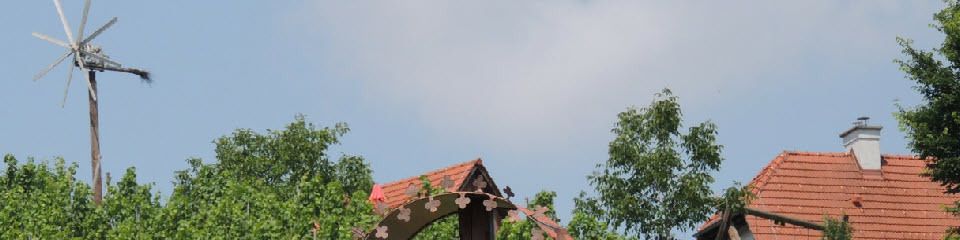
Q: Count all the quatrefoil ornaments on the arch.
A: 15